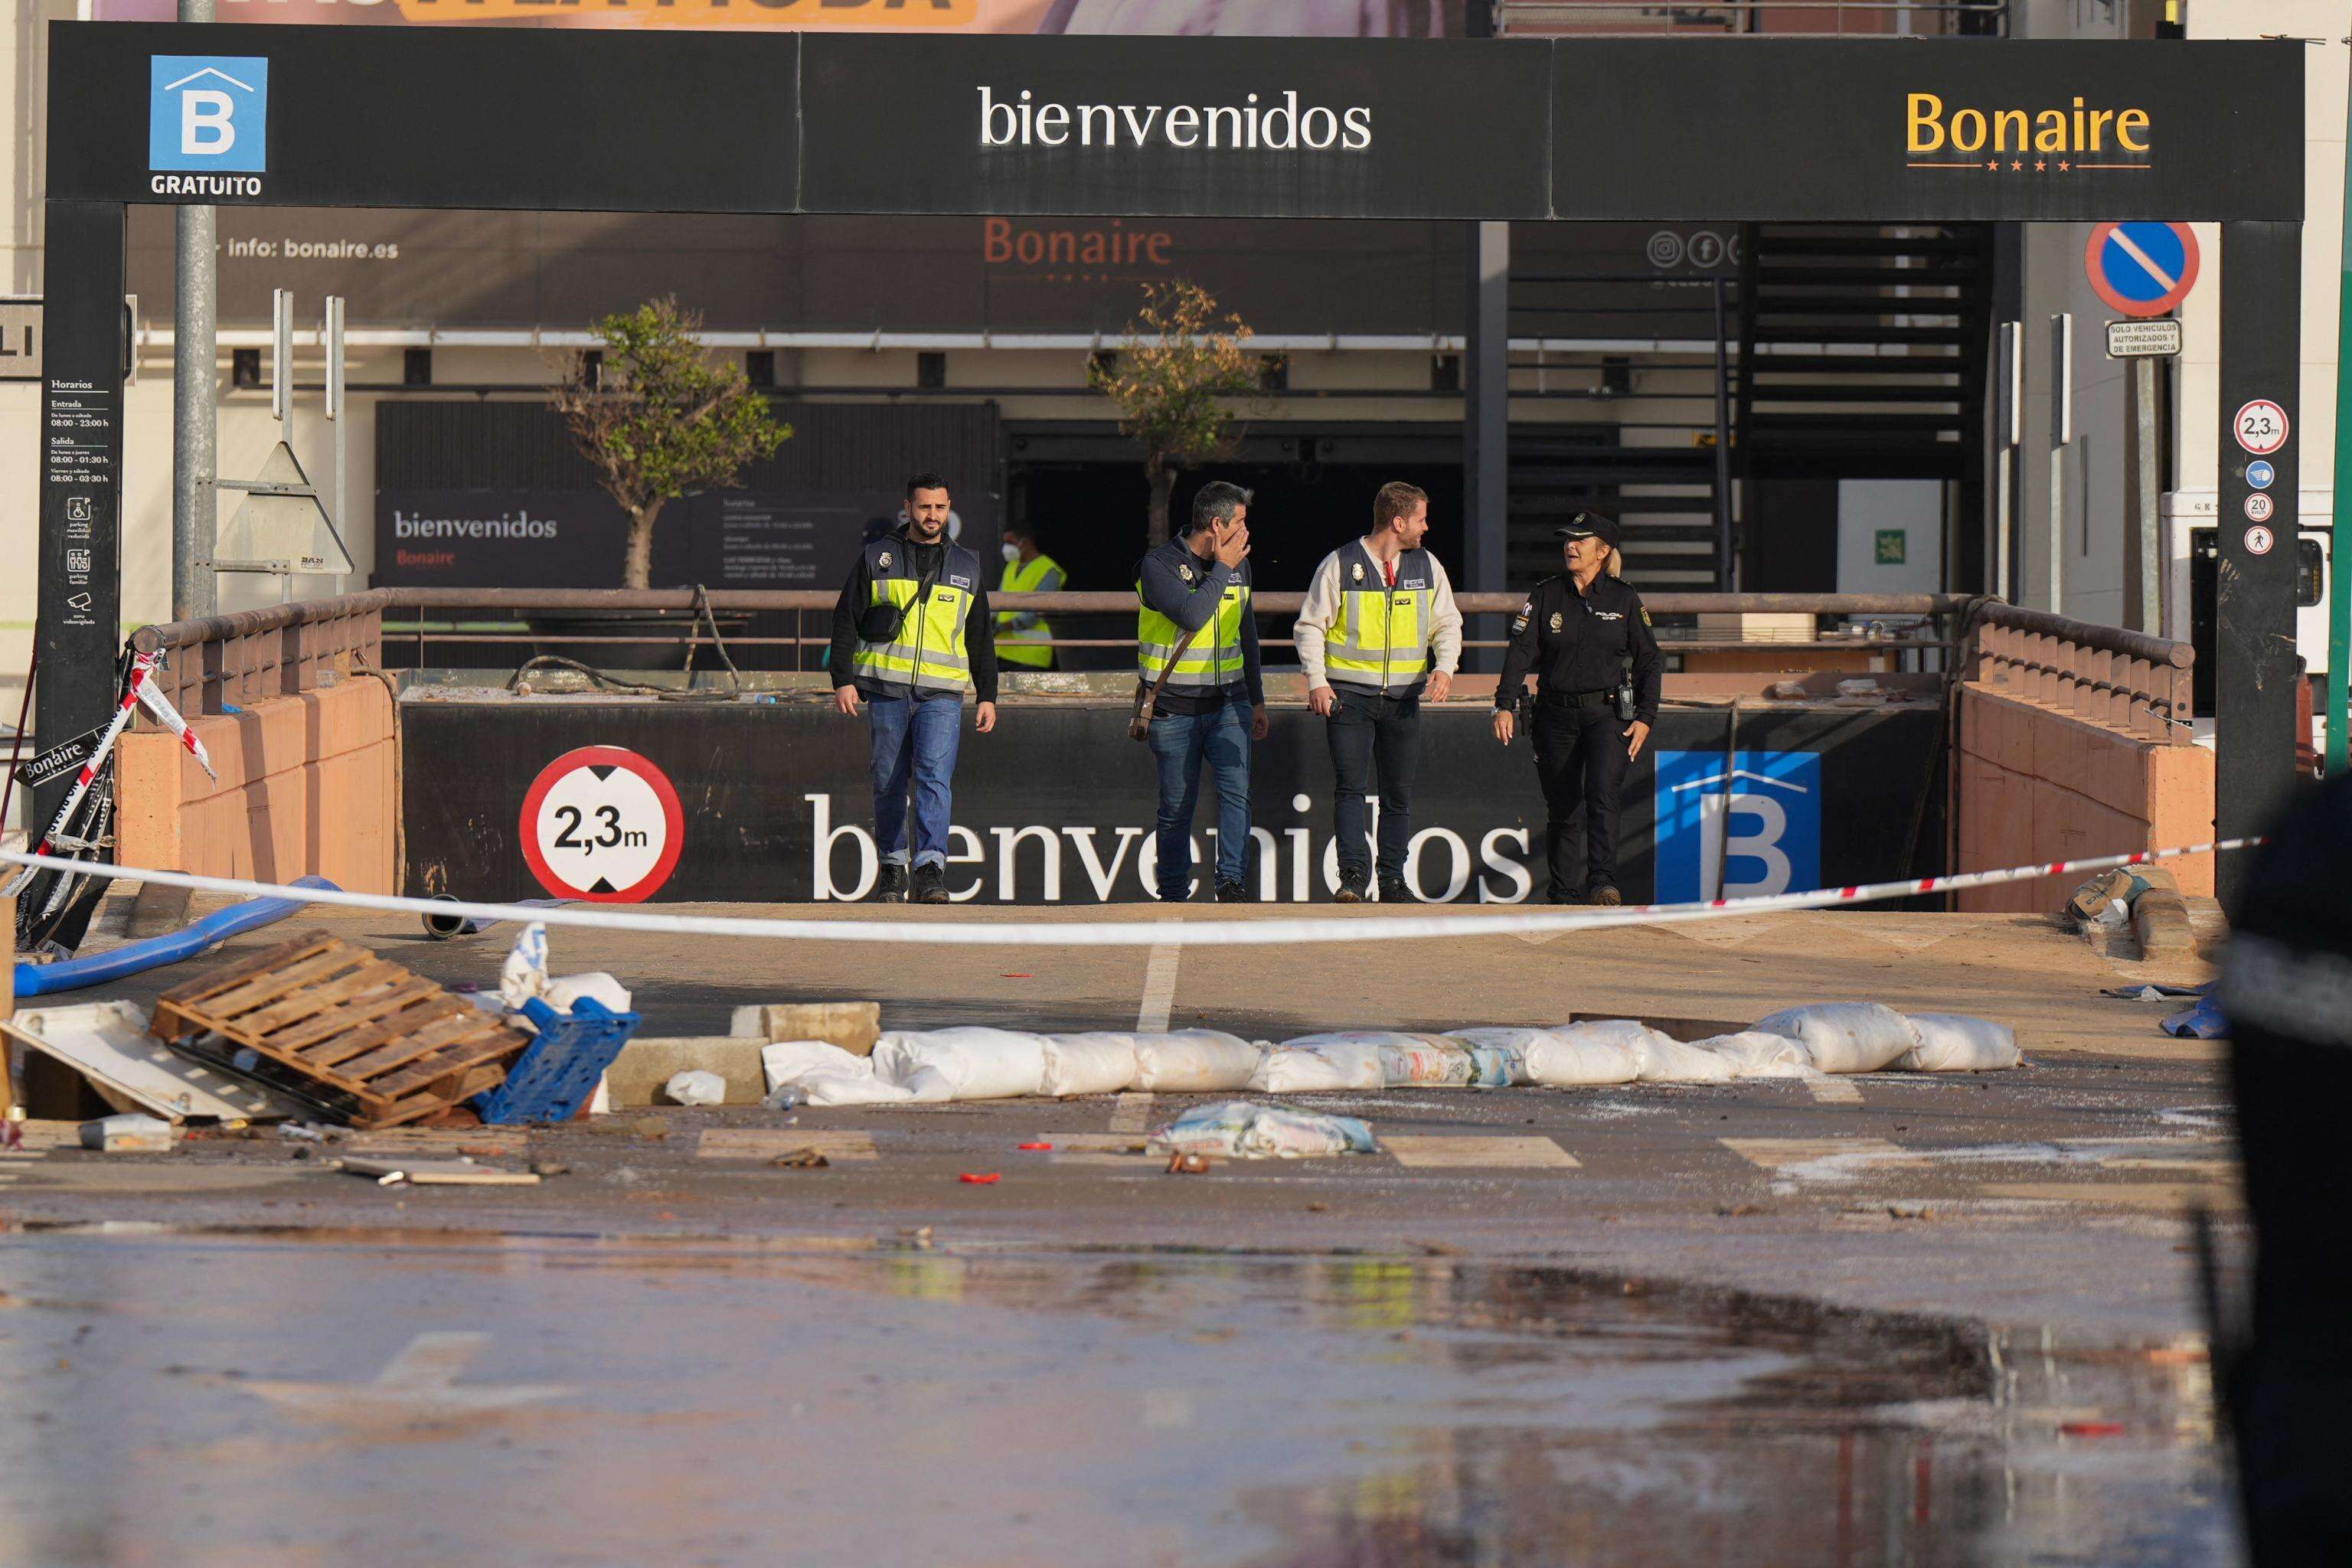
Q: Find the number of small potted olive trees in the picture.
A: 2